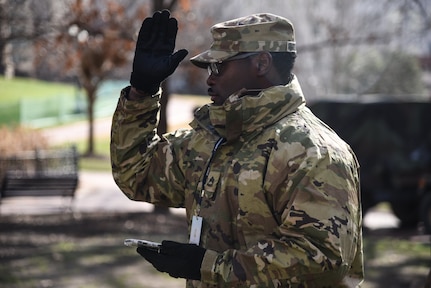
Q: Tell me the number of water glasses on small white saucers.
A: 0